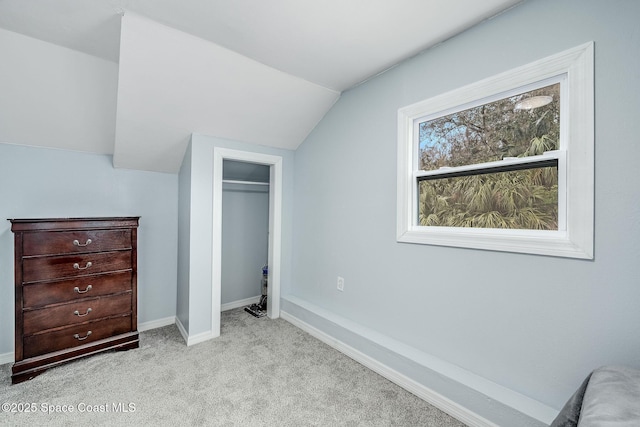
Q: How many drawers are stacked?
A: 5